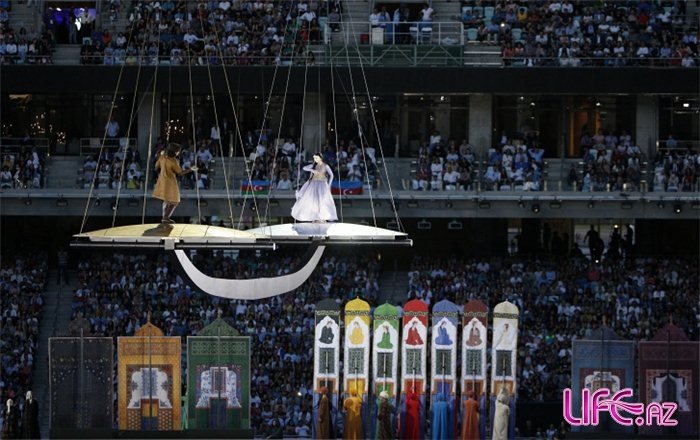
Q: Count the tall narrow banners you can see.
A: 7